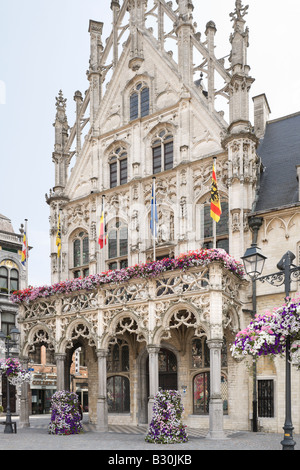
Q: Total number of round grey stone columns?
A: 5